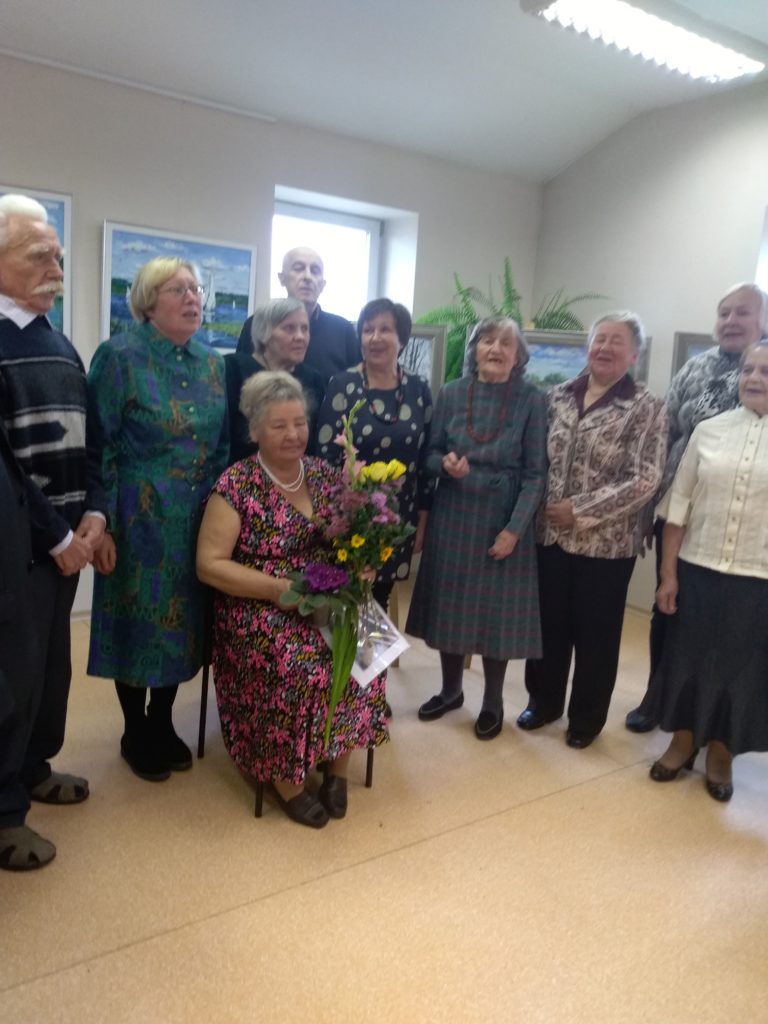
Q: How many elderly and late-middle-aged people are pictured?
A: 10